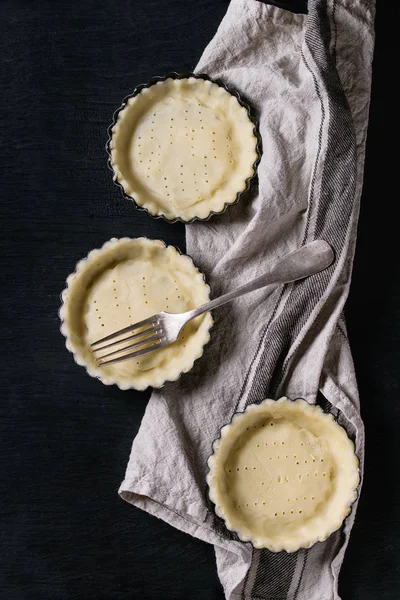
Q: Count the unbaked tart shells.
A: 3